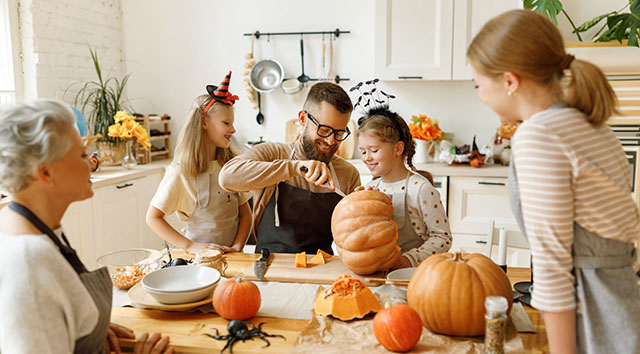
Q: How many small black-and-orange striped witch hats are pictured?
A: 1